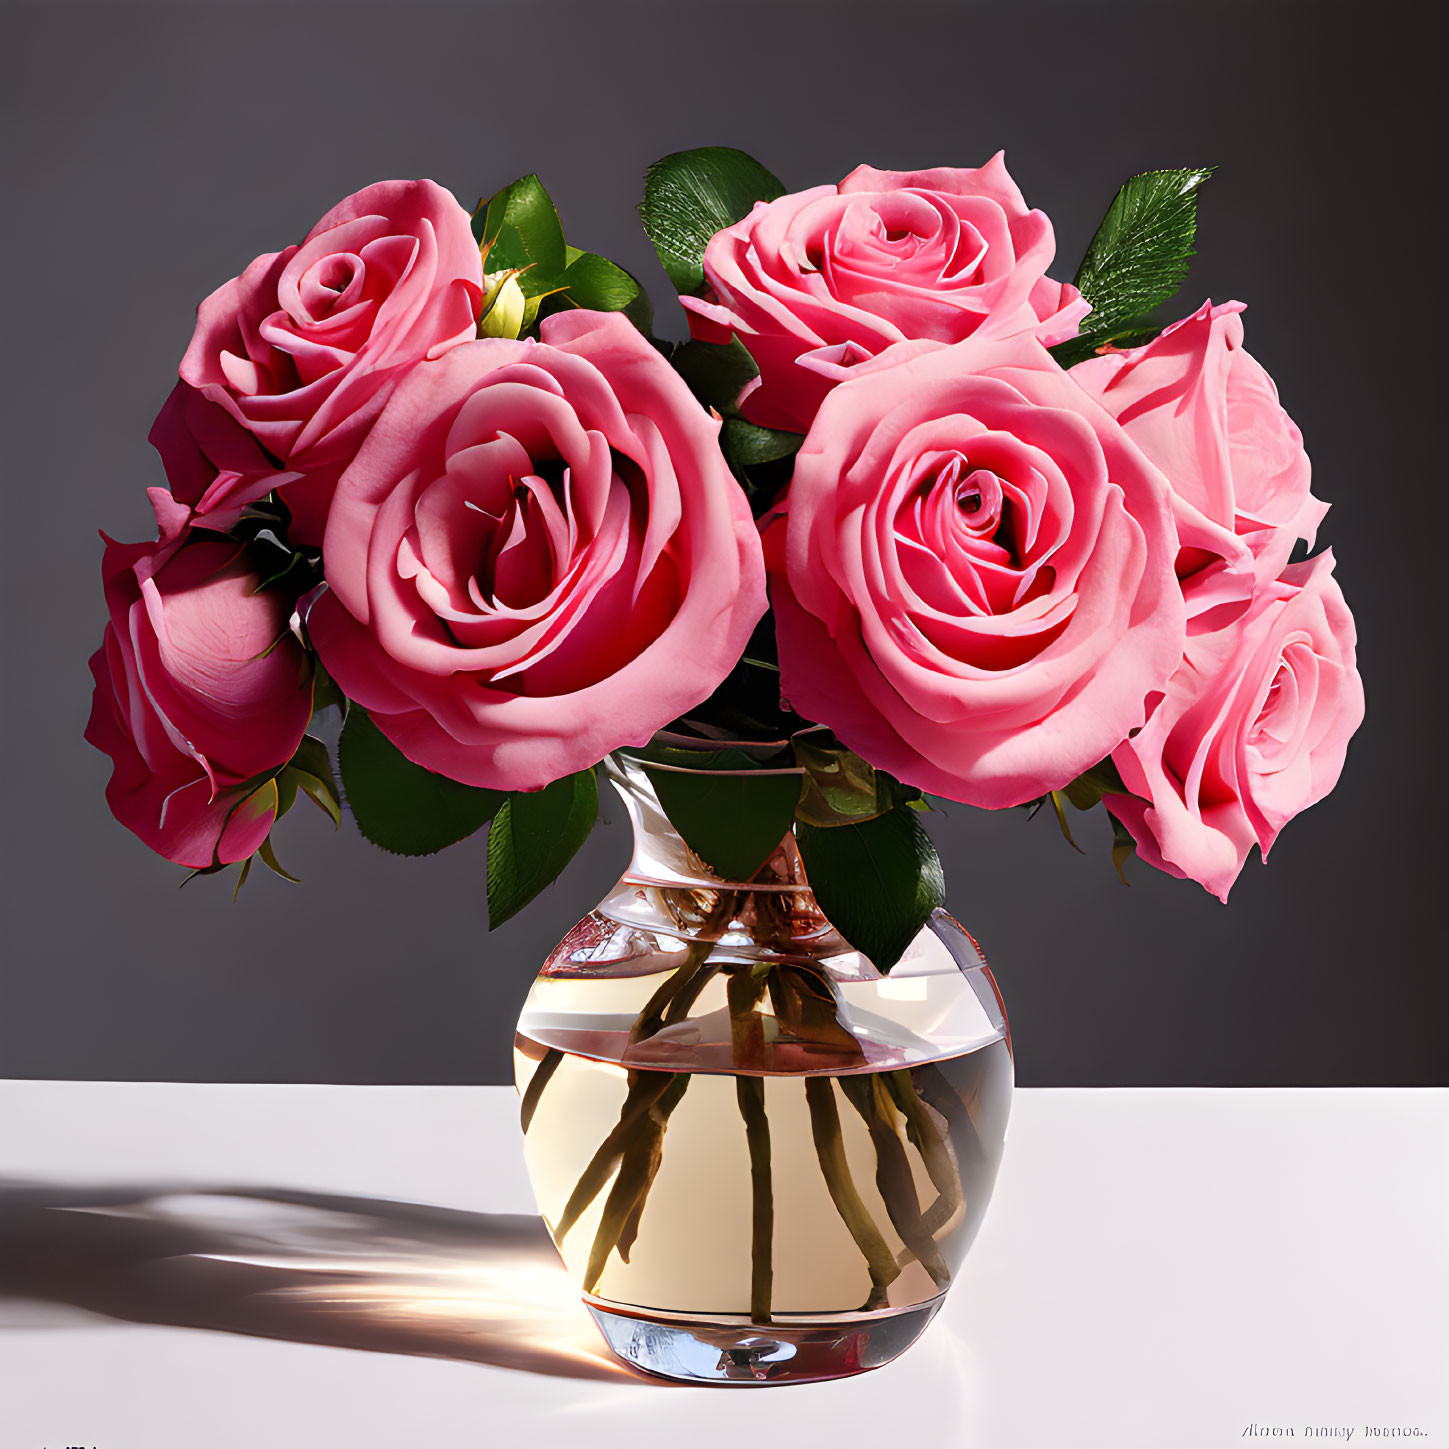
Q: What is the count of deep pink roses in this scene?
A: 7